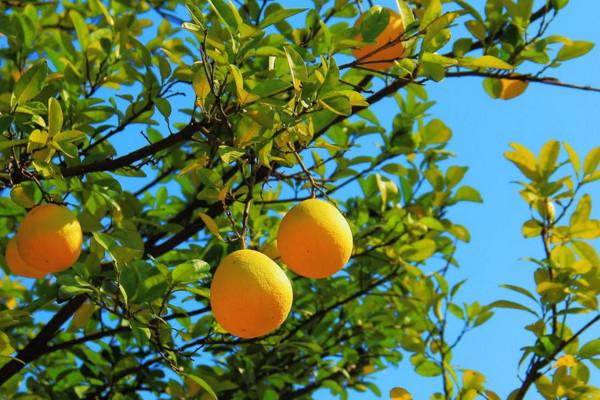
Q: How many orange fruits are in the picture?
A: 6